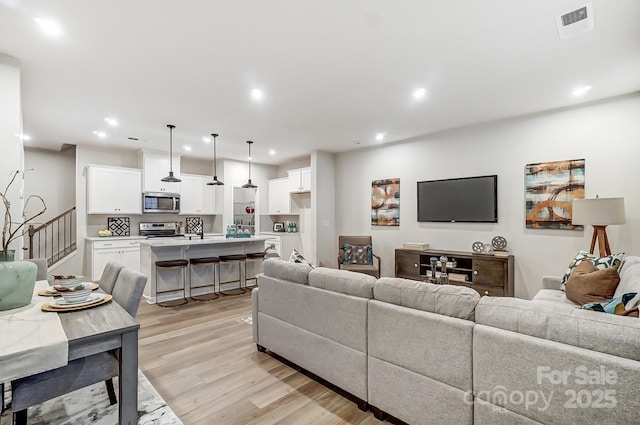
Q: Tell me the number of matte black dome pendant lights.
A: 3